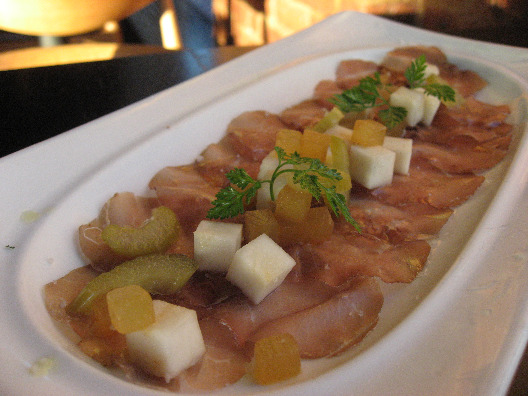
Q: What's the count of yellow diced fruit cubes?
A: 8